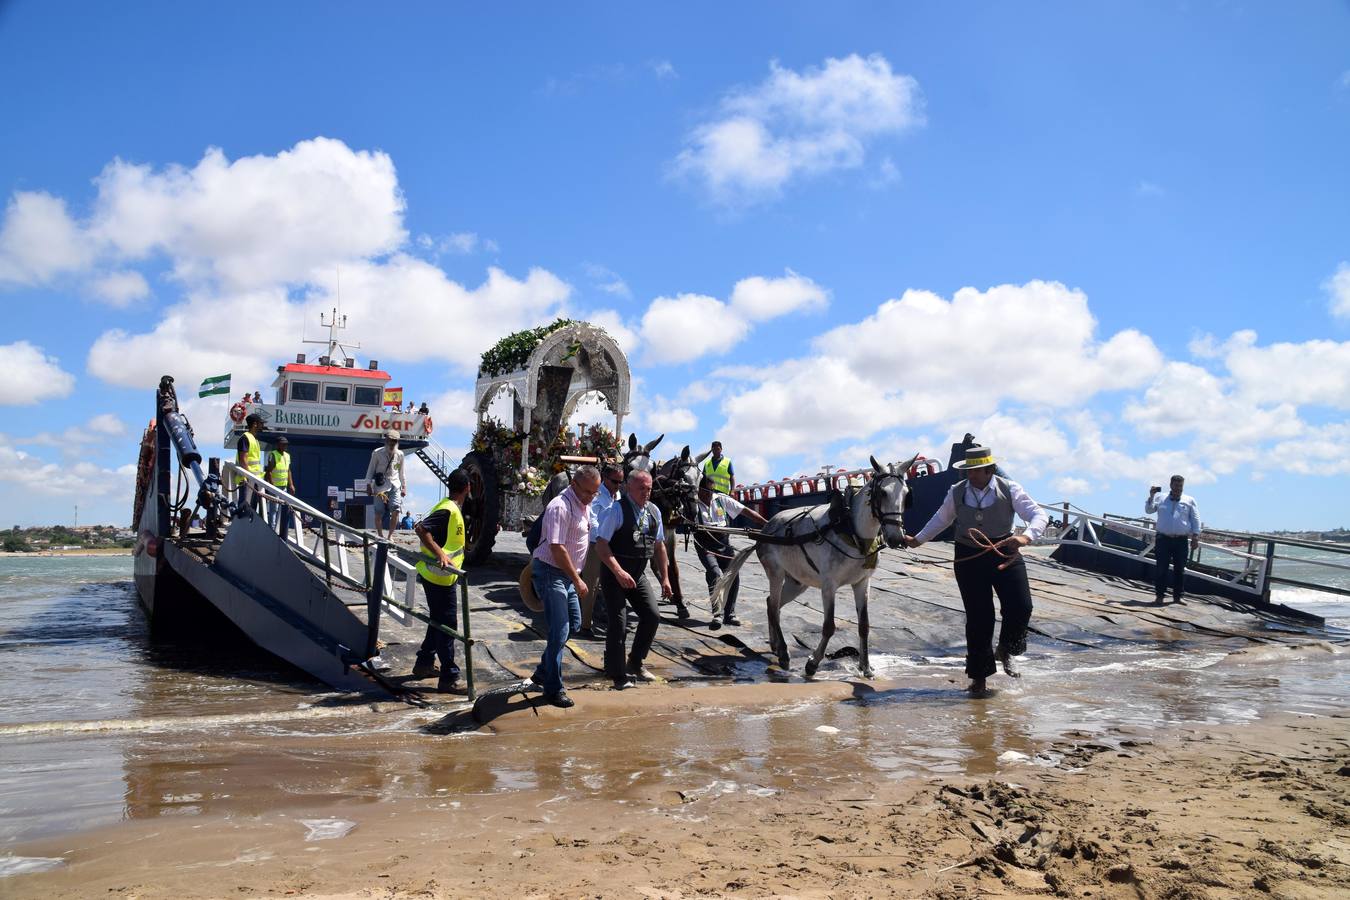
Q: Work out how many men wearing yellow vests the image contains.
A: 4